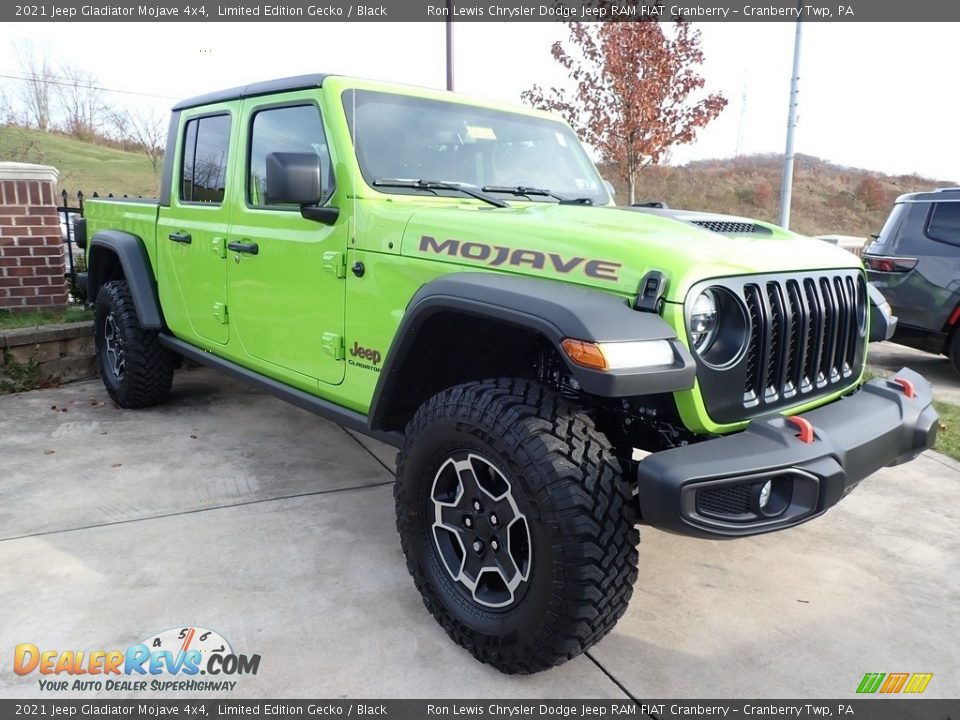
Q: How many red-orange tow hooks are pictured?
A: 2